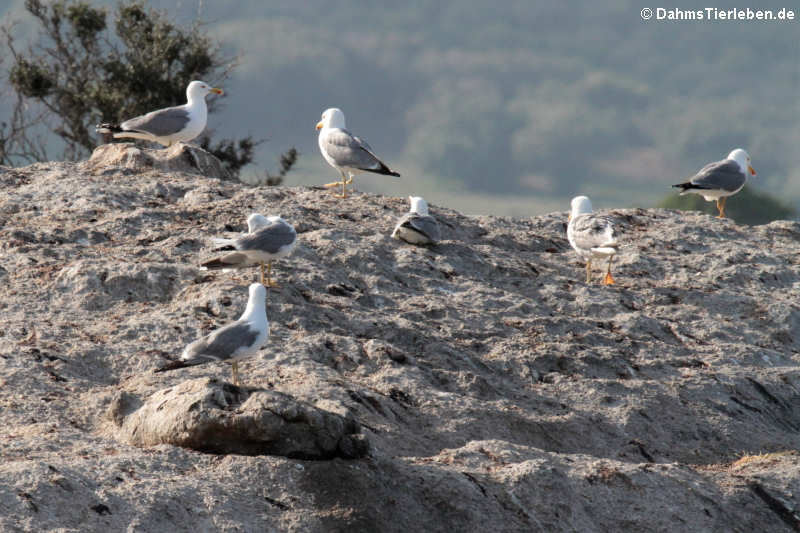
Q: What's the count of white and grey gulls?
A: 7